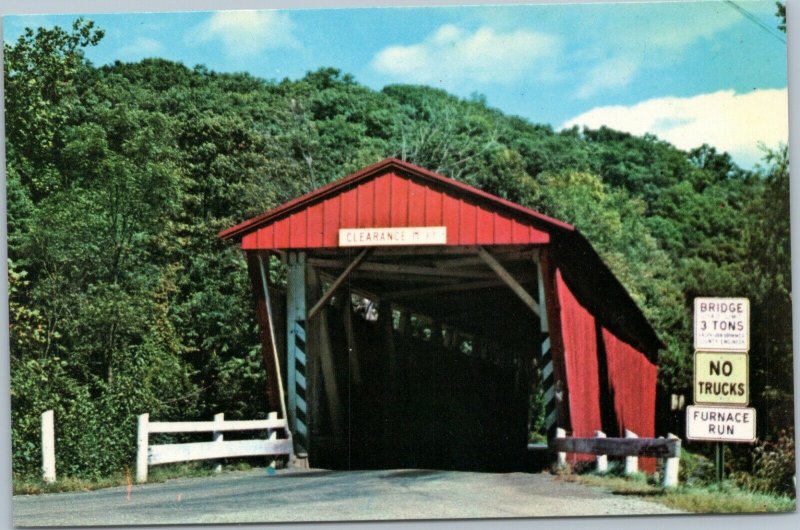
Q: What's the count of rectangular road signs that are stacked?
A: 3